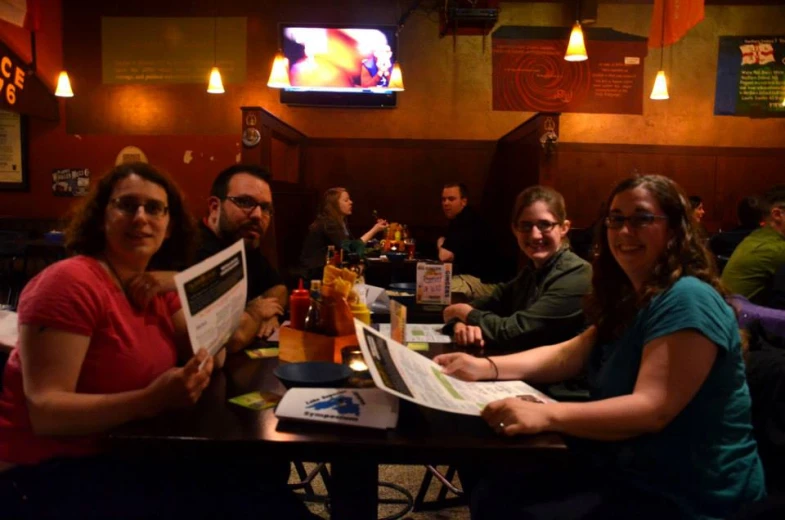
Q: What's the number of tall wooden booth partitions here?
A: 2